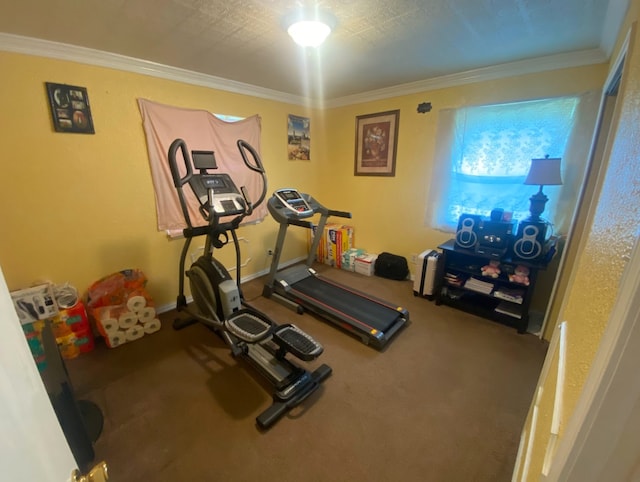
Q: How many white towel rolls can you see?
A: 7